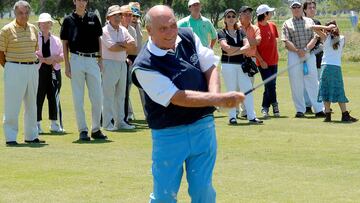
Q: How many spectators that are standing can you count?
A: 13